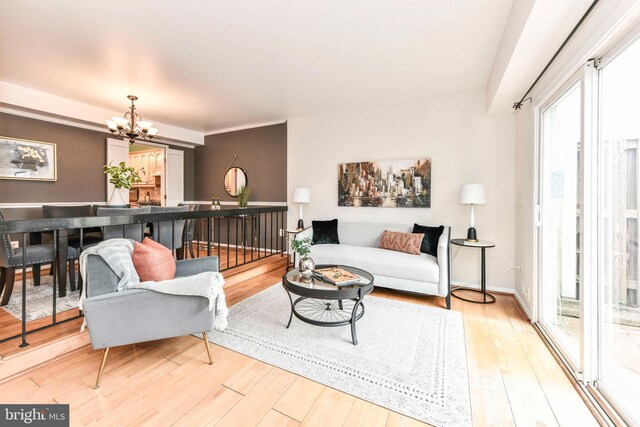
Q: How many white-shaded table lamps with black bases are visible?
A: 2